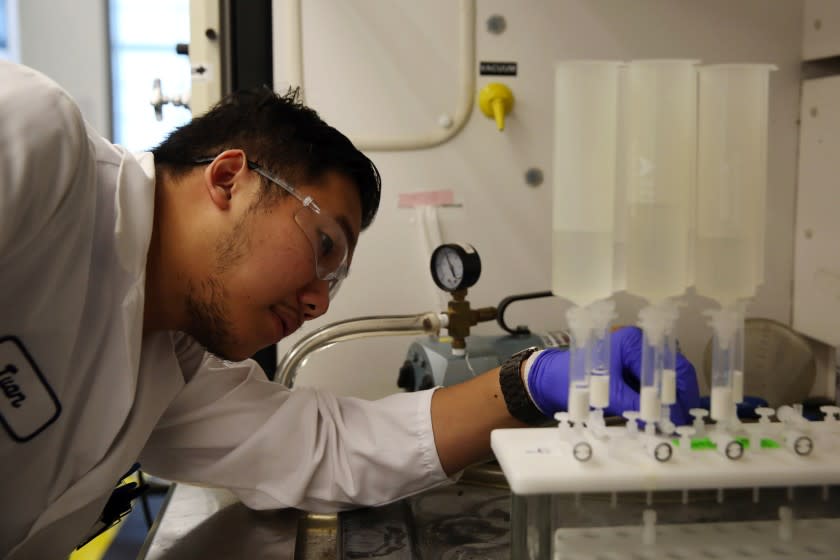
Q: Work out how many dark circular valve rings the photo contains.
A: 4